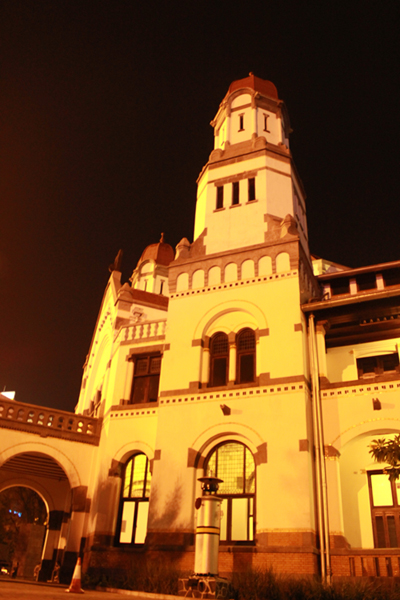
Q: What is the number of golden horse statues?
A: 0